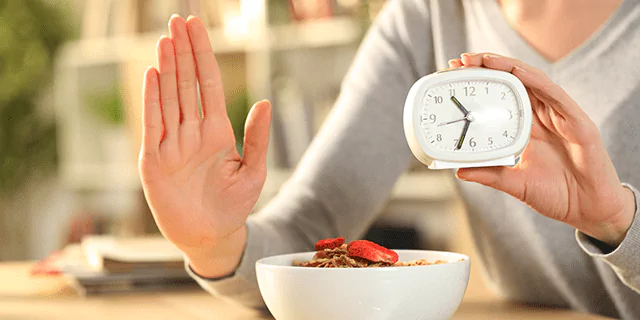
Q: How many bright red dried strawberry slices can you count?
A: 2